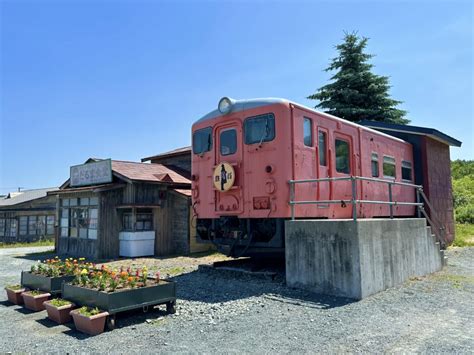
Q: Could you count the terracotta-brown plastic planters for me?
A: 4